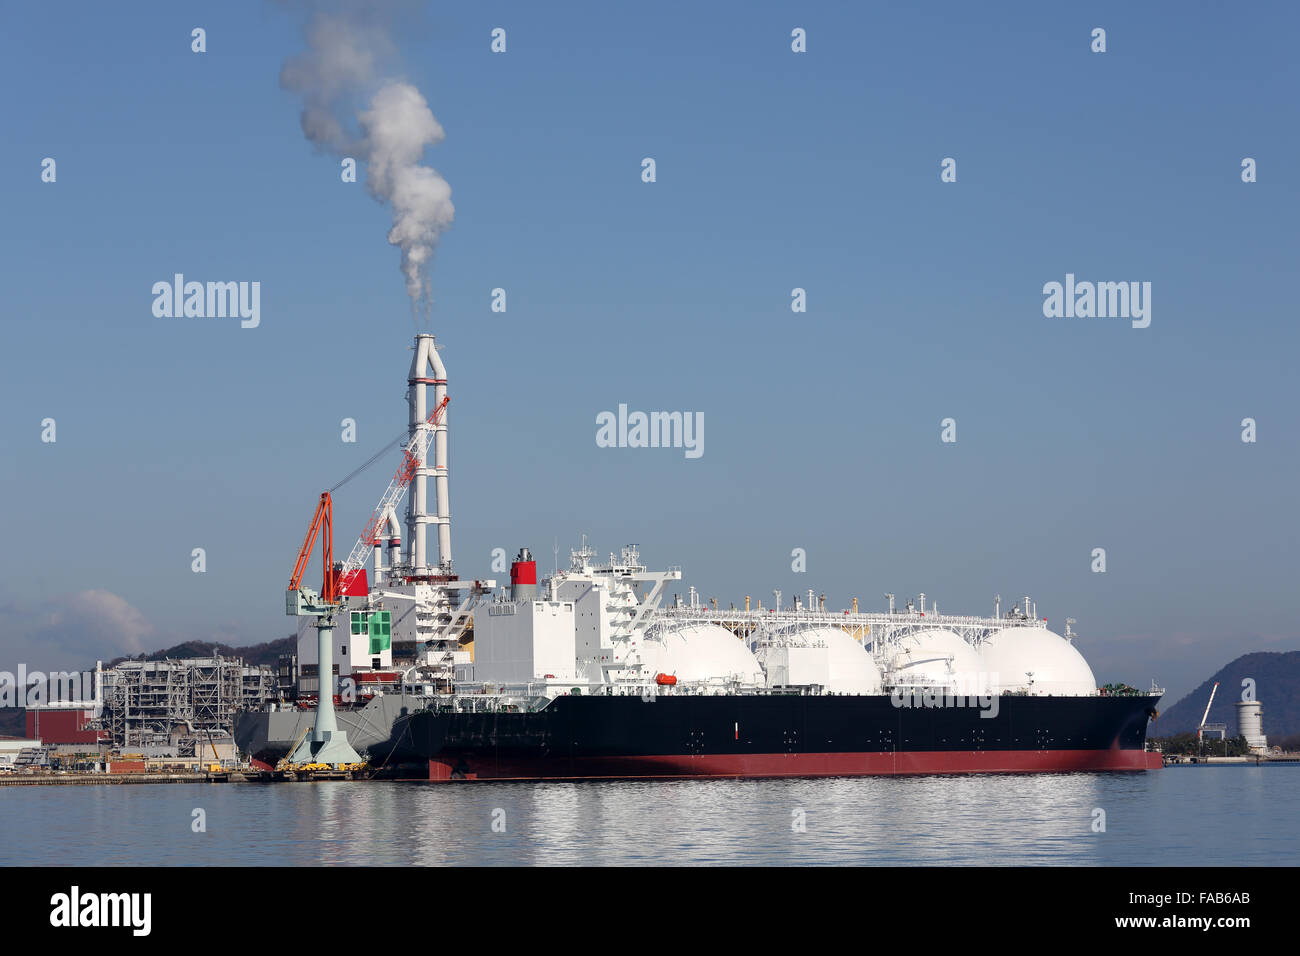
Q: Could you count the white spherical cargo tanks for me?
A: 4